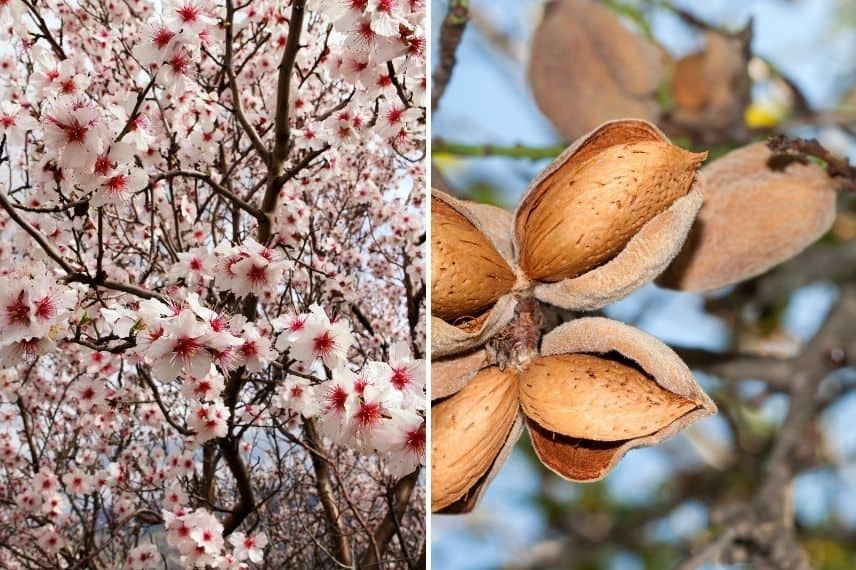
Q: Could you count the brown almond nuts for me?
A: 4